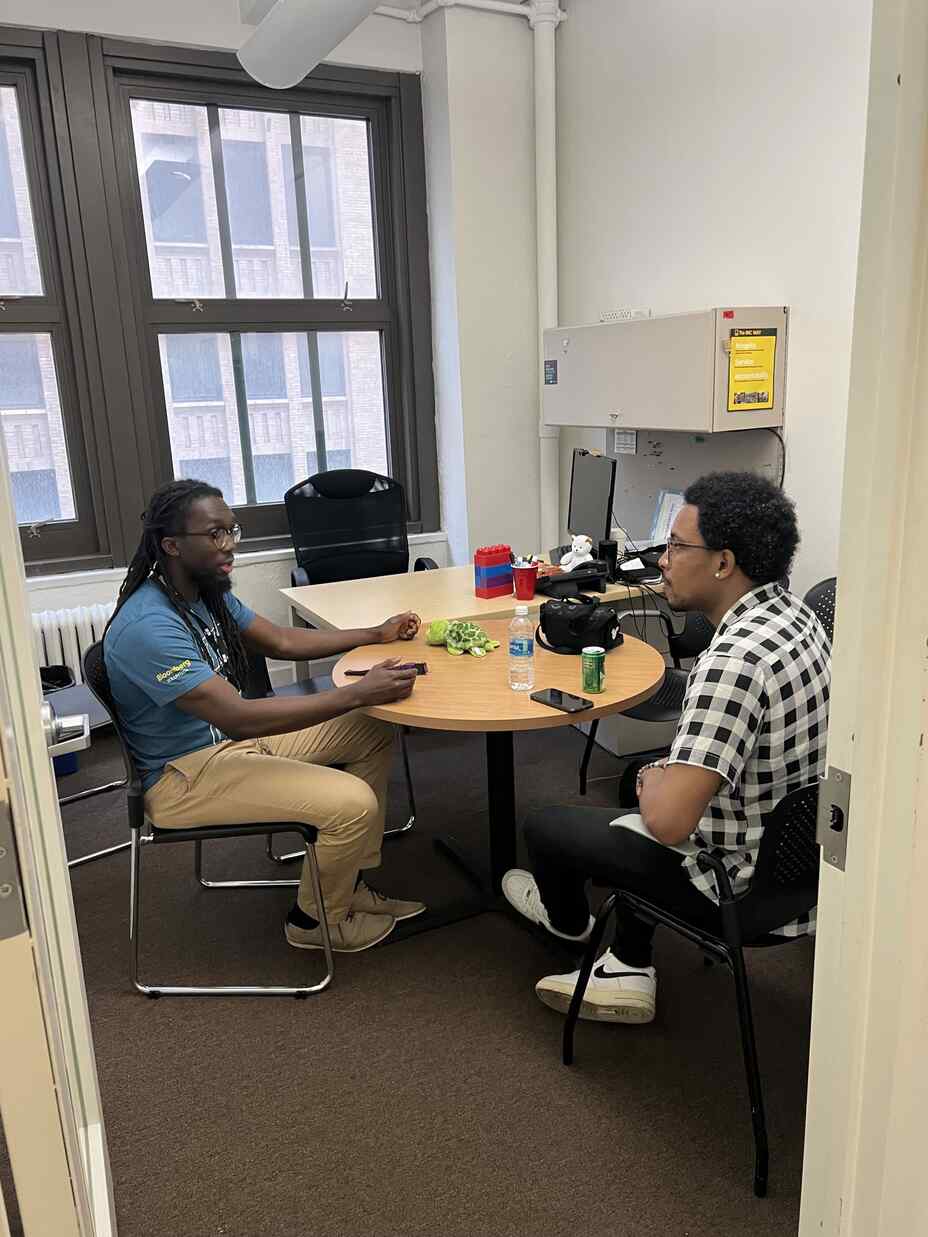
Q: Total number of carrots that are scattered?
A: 0